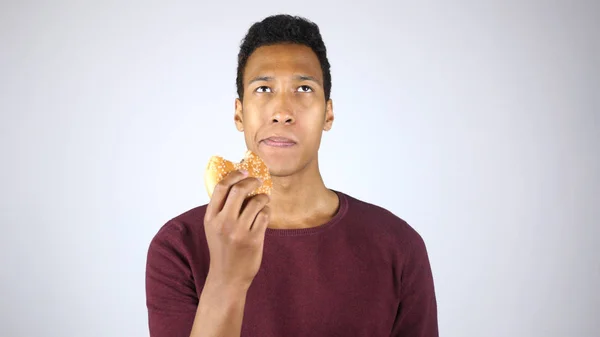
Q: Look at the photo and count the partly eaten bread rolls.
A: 1